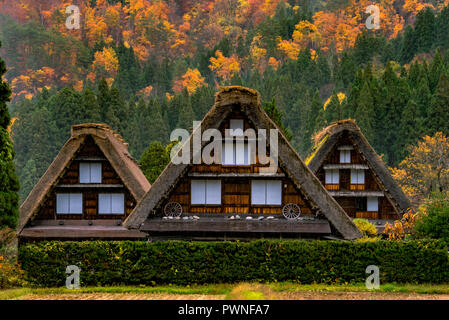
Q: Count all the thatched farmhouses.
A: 3